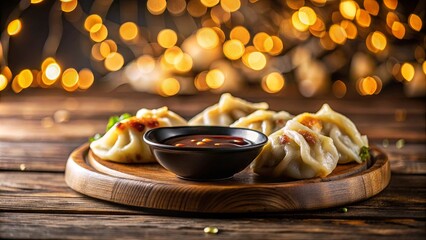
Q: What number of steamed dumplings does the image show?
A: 6